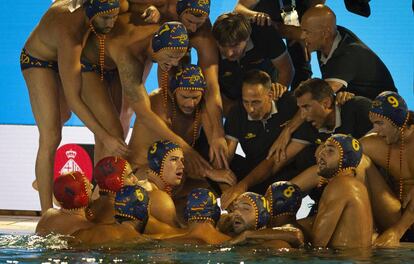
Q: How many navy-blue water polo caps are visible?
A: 11